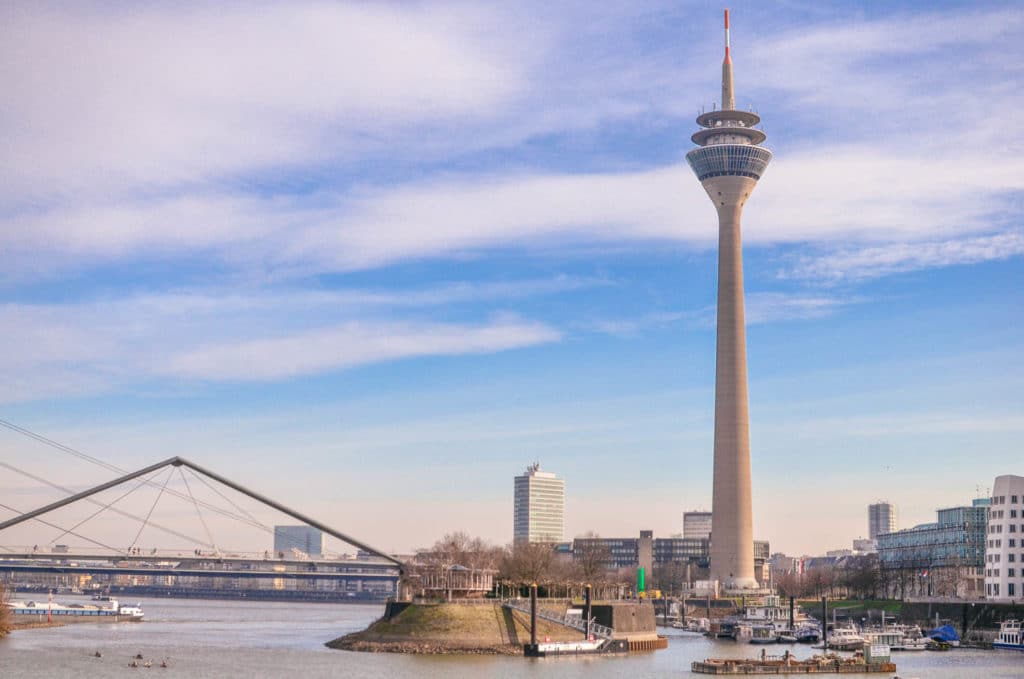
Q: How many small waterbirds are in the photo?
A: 5